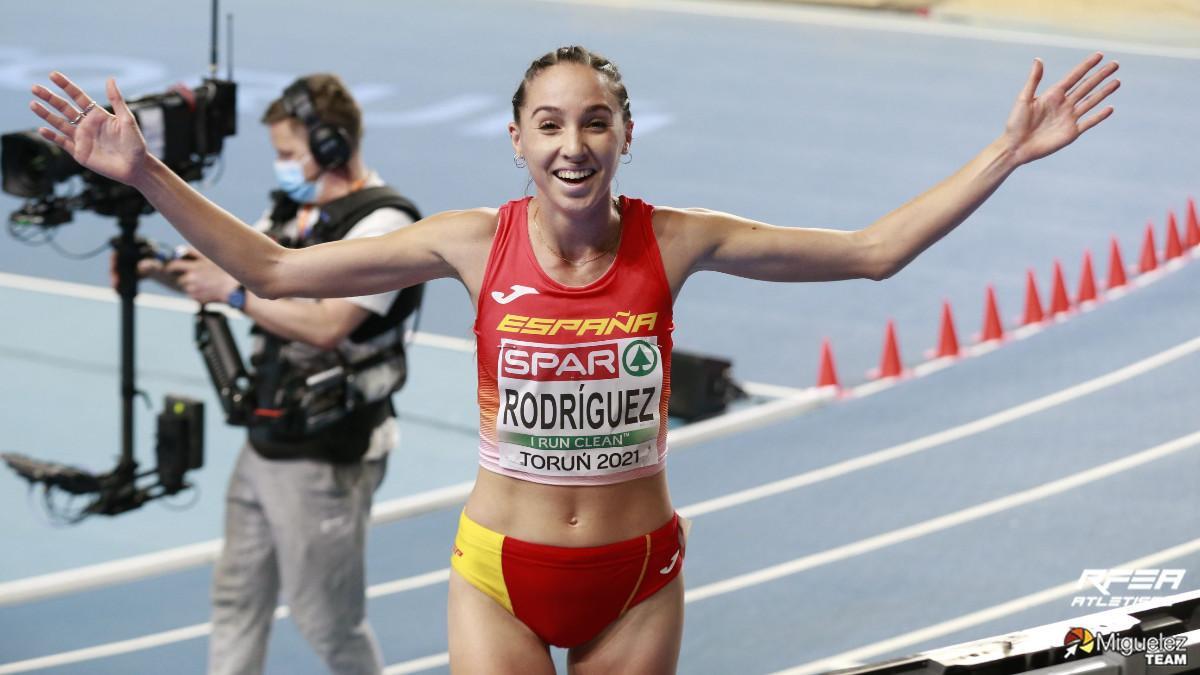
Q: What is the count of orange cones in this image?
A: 11